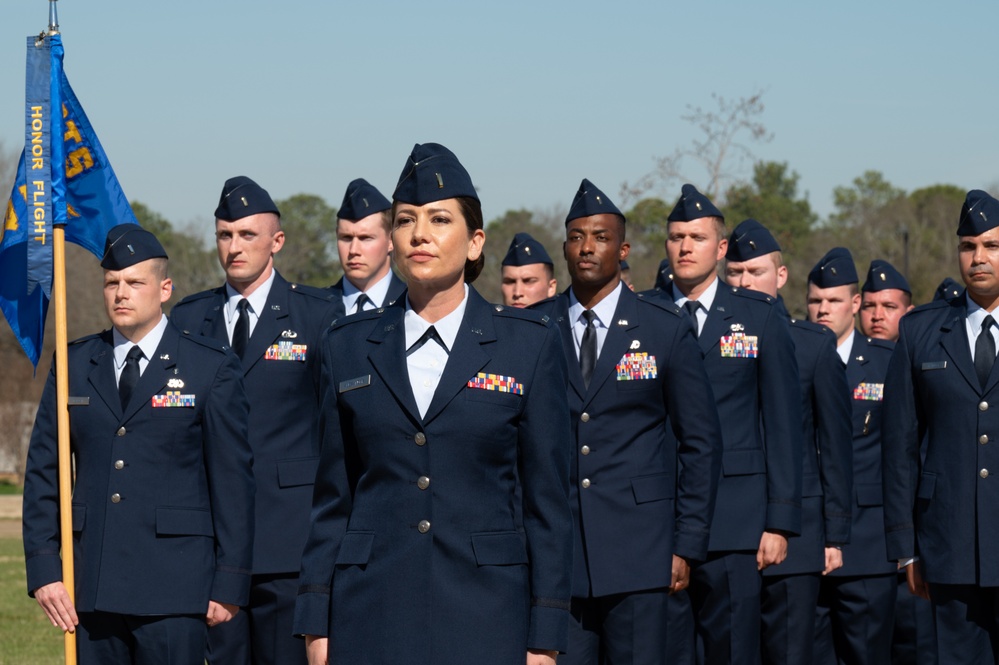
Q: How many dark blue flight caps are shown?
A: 14